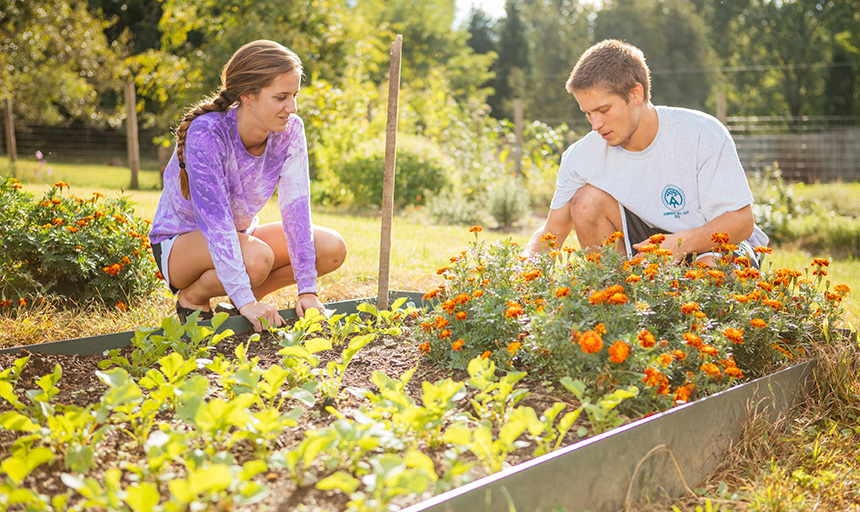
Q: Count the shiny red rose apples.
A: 0